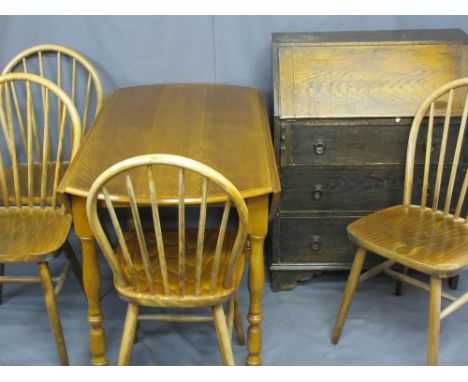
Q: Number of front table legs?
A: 2